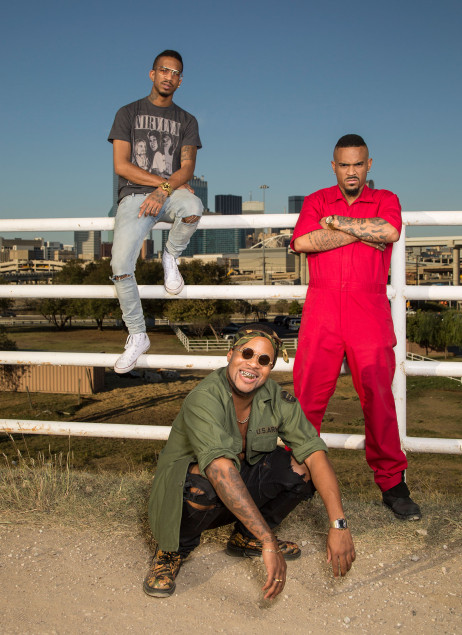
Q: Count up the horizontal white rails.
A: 4